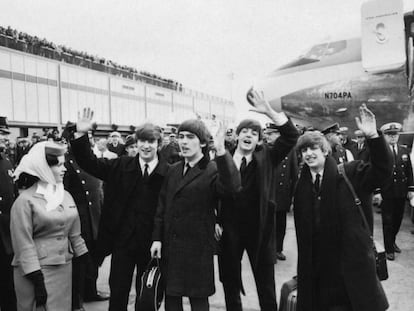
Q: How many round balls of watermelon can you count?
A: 0